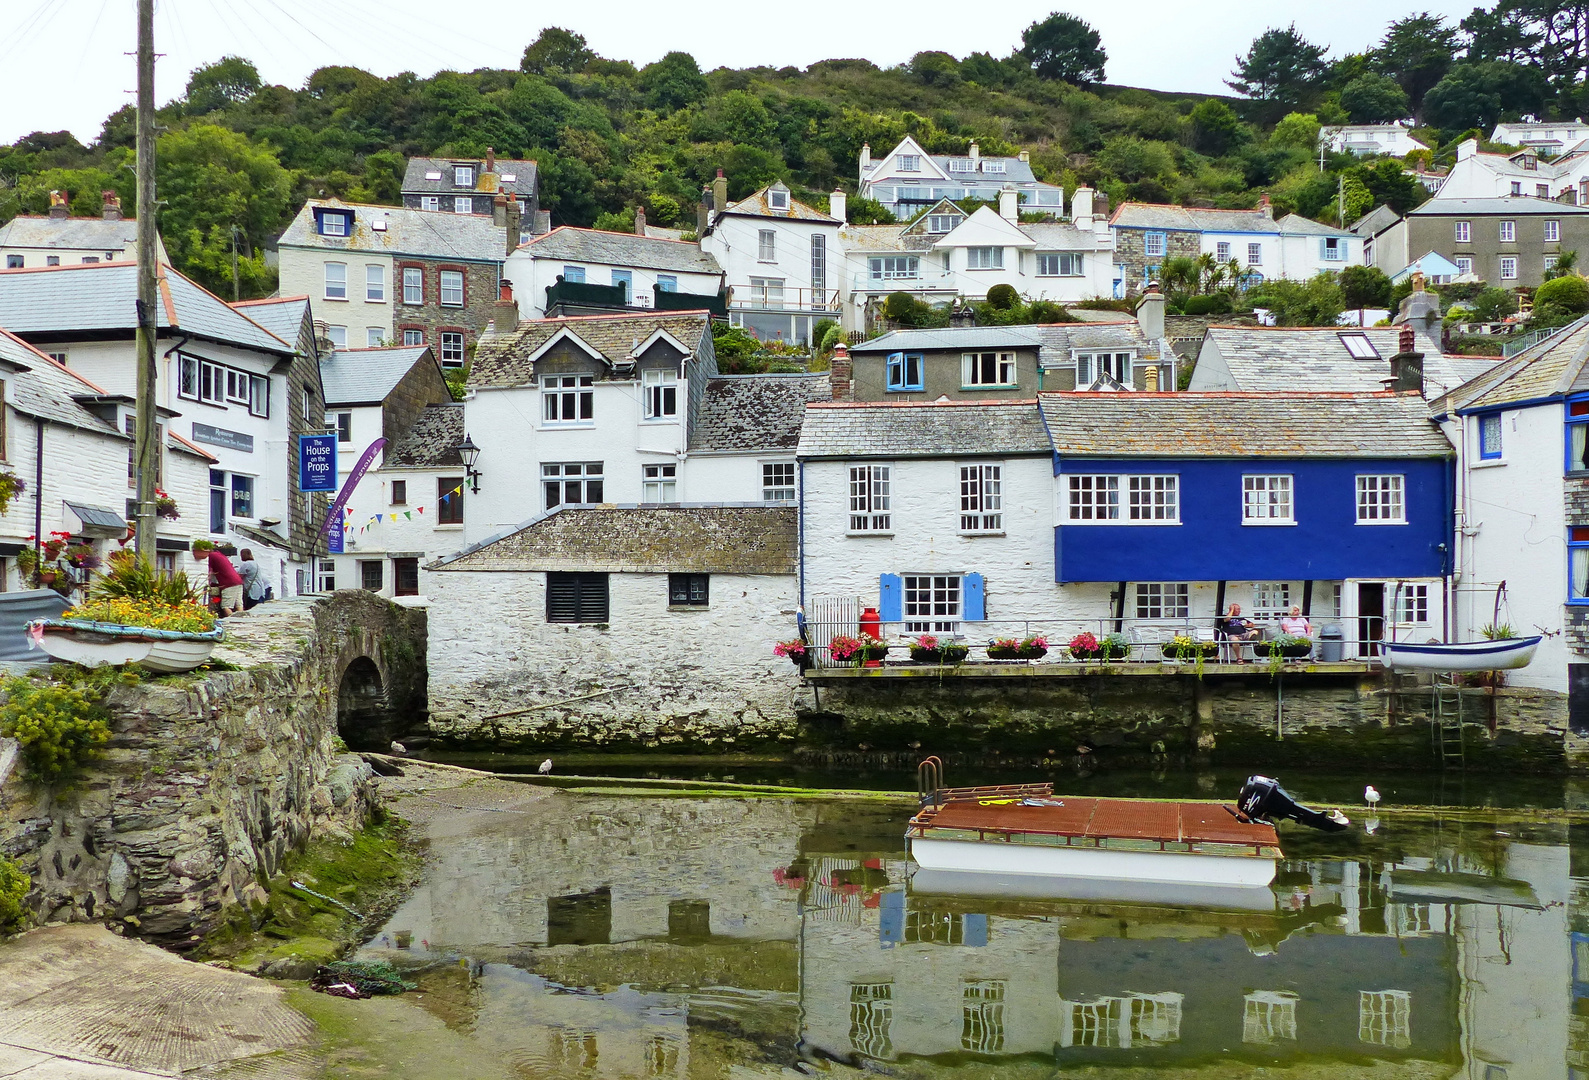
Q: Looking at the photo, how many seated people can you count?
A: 2